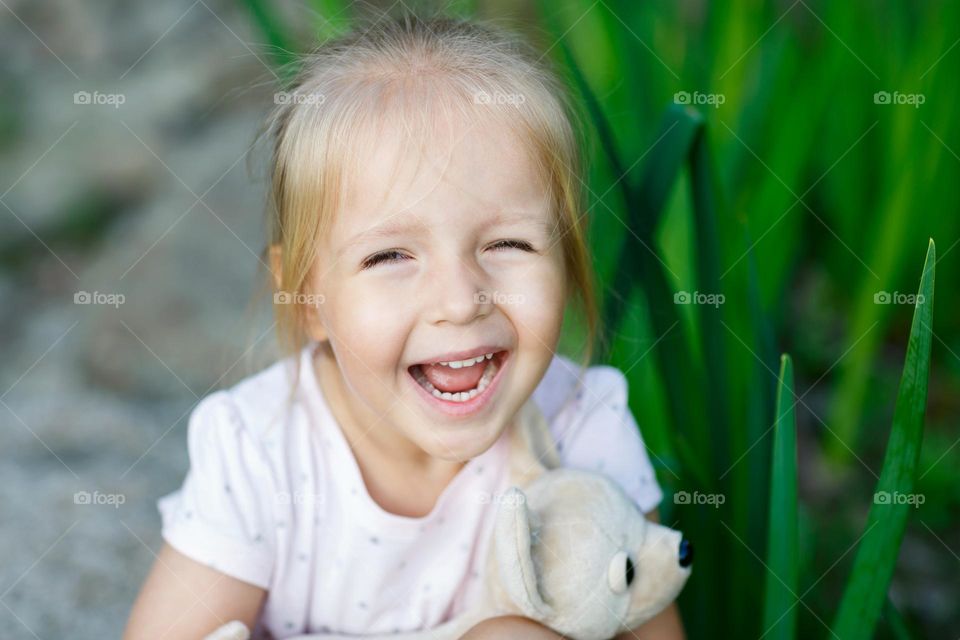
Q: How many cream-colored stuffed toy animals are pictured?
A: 1